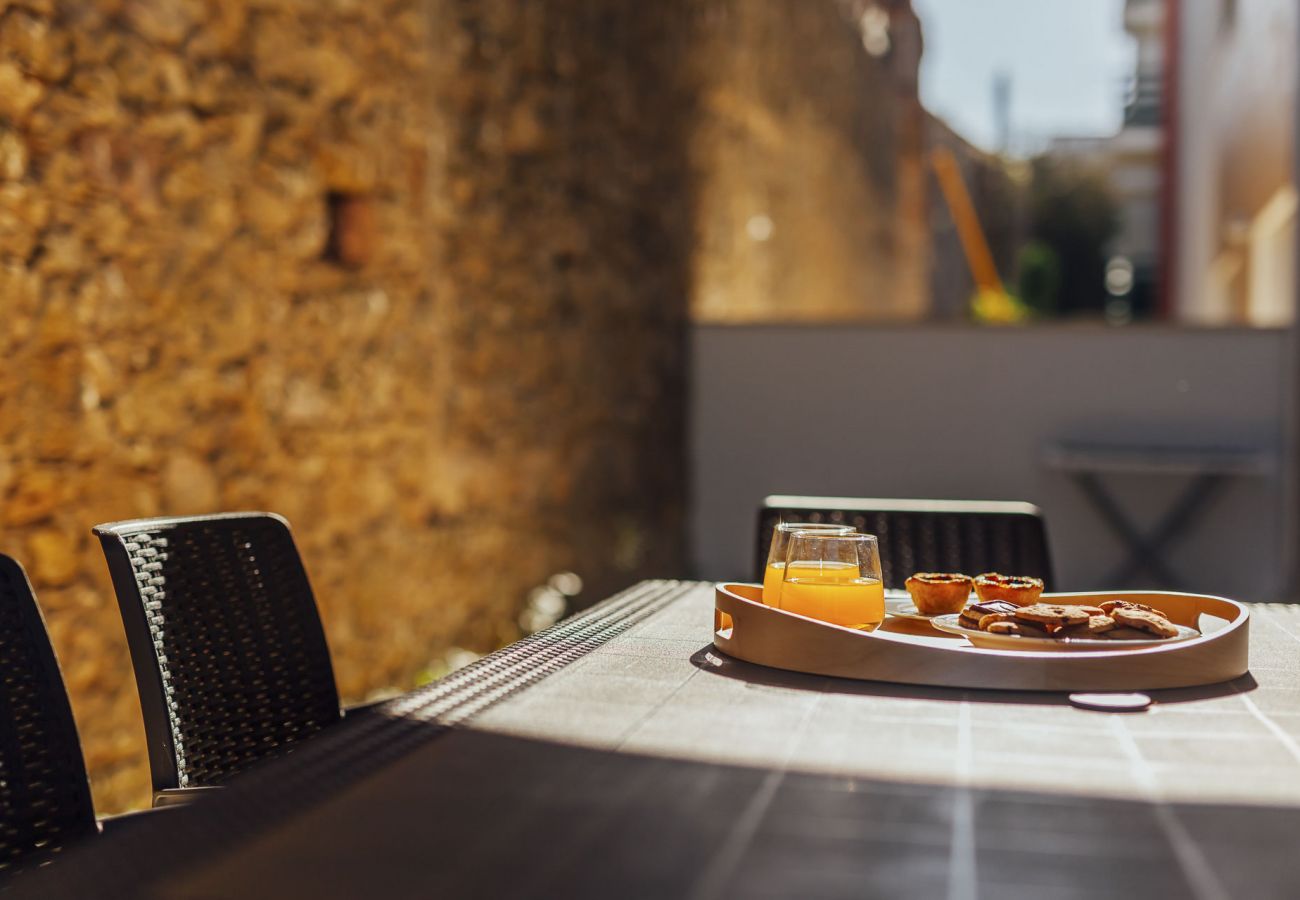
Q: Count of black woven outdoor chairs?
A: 3